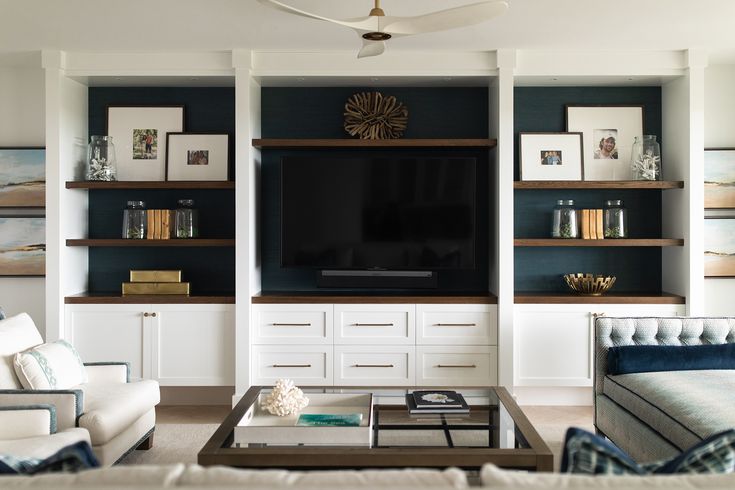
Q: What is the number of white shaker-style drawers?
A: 6